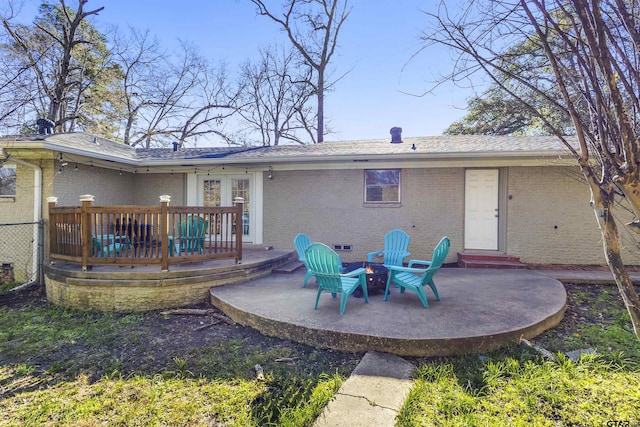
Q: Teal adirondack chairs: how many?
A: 6